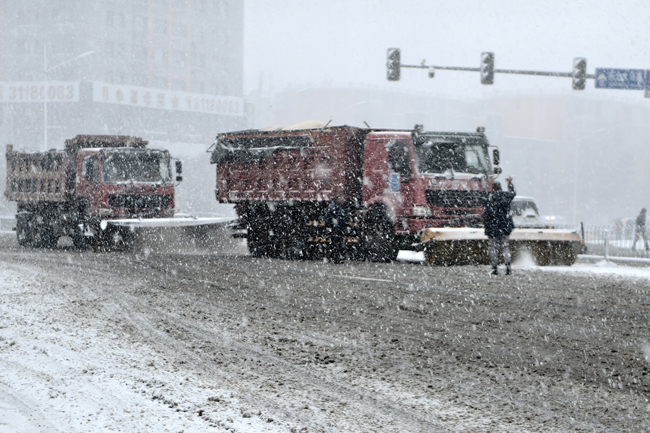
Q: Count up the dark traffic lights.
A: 3